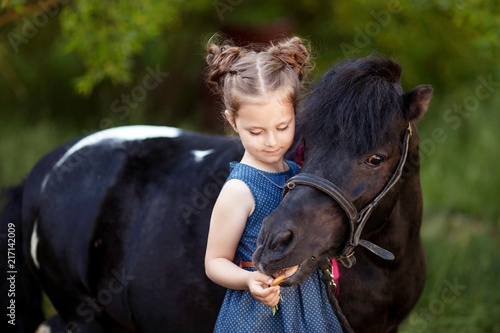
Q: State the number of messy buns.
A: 2